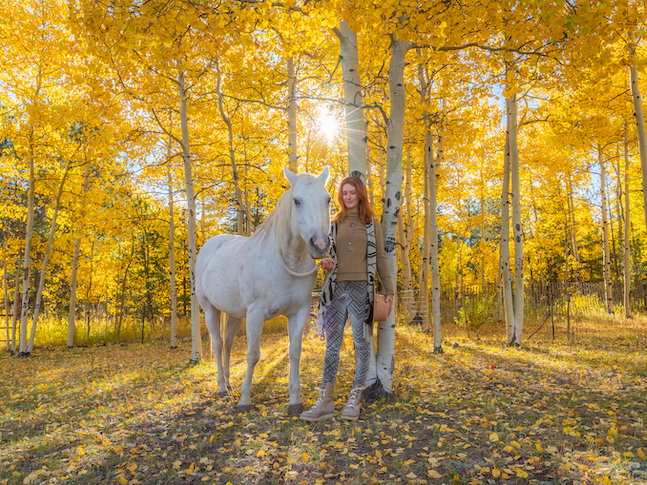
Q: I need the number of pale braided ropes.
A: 1